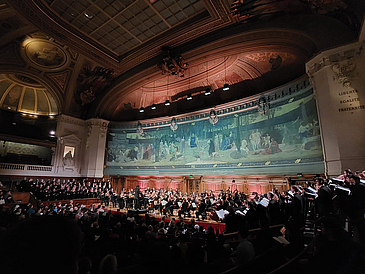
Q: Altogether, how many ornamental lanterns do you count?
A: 4